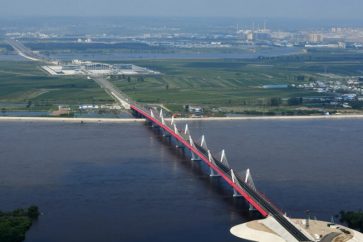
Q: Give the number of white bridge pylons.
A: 12